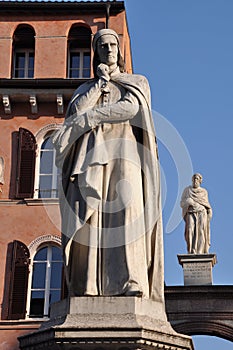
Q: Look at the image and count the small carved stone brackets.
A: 3